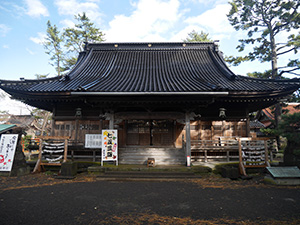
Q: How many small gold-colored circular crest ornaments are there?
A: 3